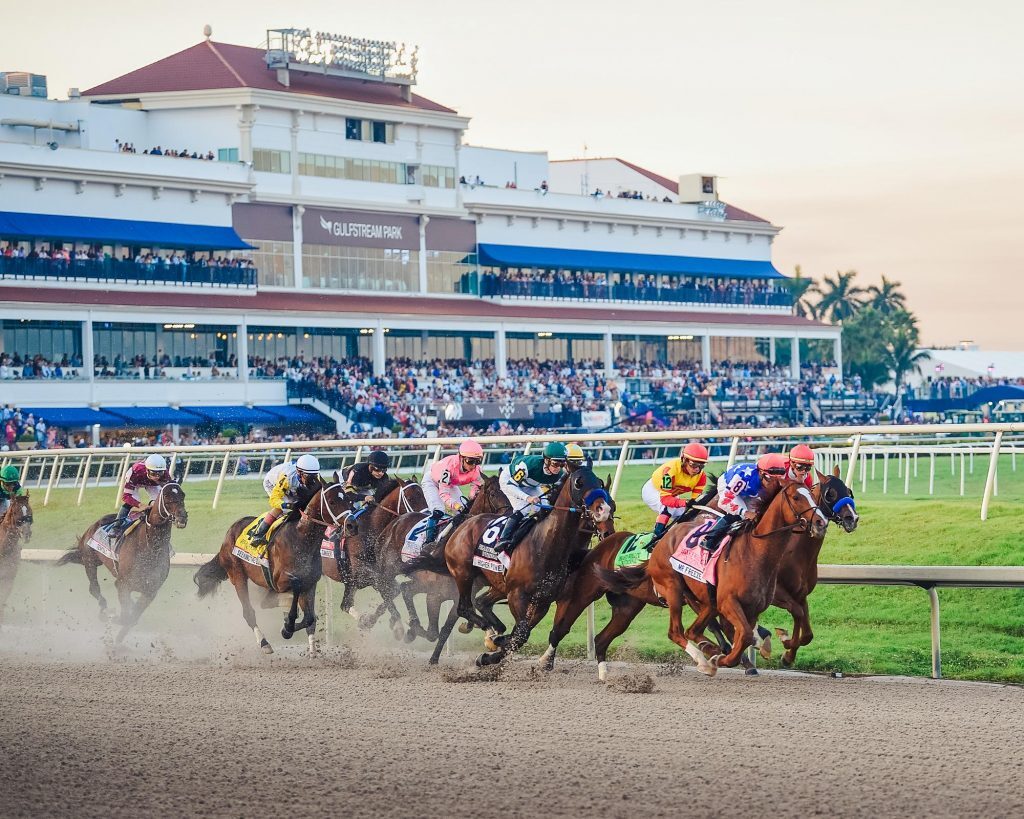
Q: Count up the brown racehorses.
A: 10